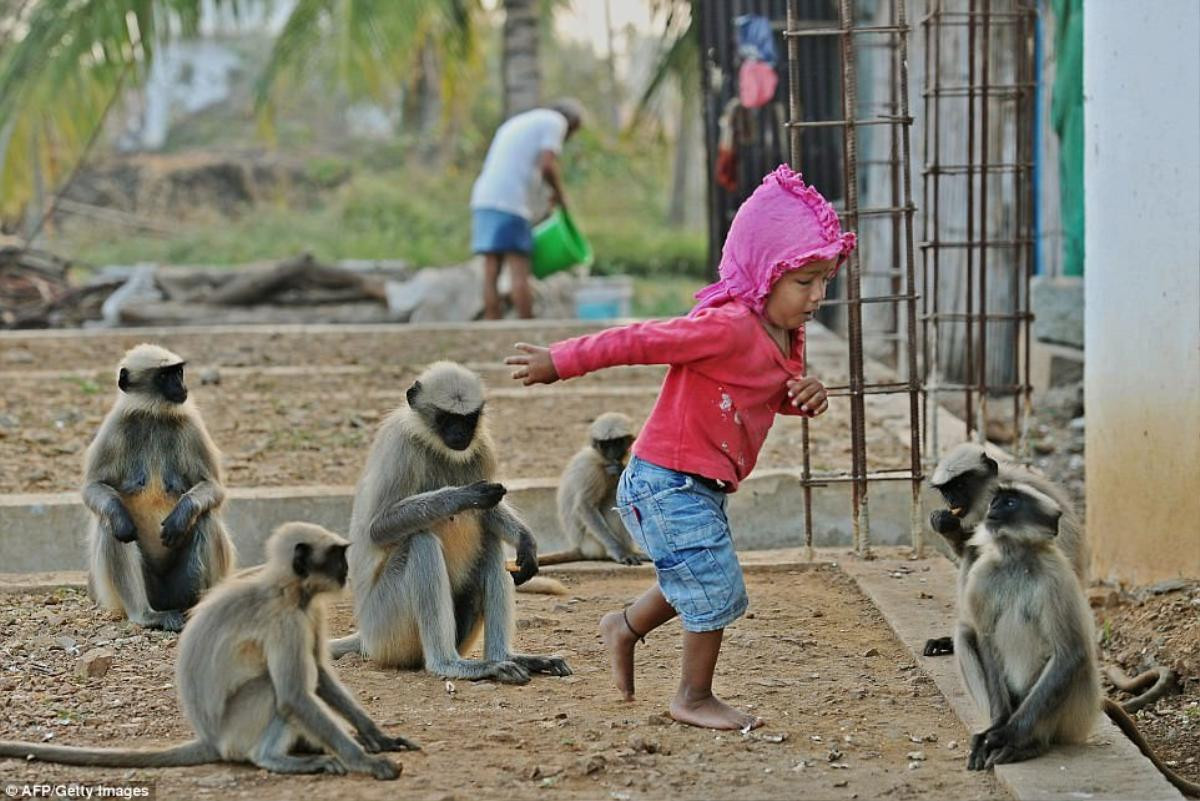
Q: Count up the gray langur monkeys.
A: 6